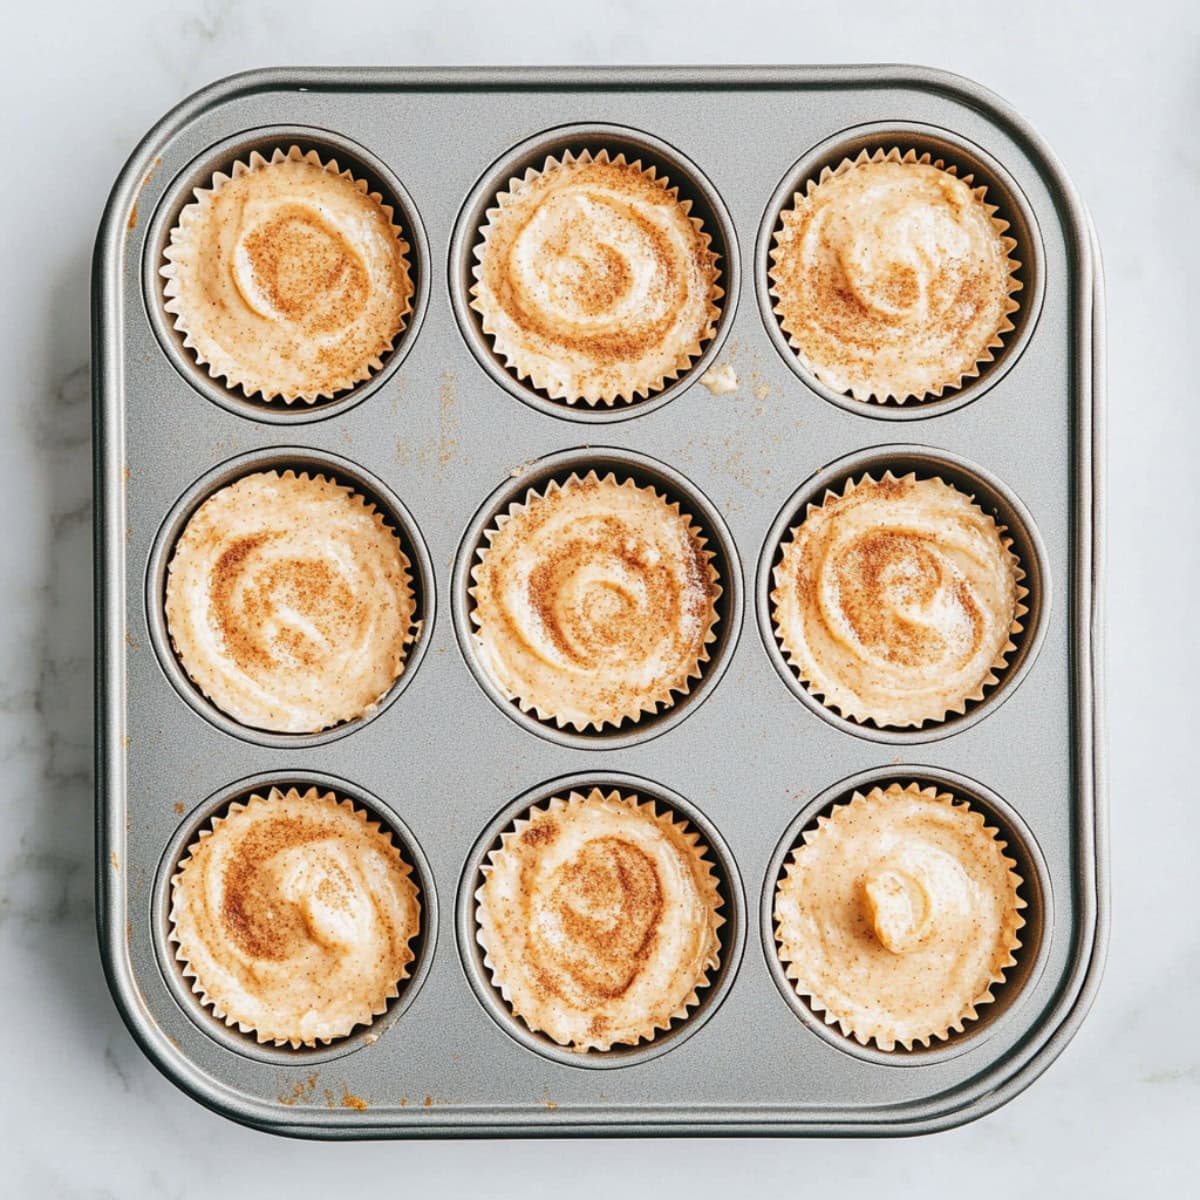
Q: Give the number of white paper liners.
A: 9